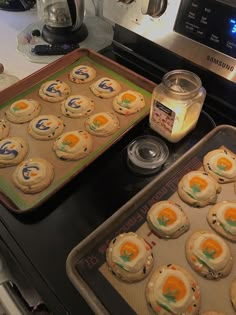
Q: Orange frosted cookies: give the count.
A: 11